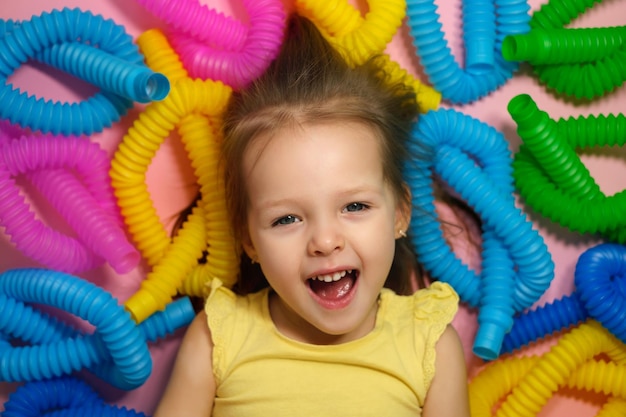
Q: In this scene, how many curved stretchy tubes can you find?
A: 13